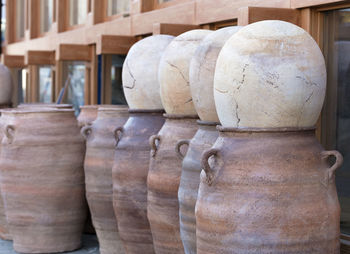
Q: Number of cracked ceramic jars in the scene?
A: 4